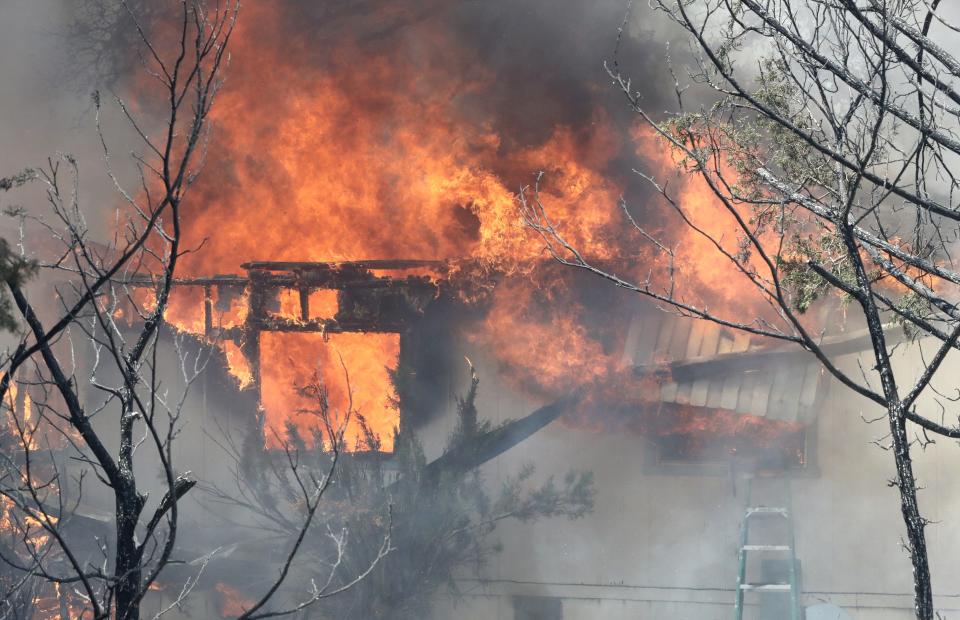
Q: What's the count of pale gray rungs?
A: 3